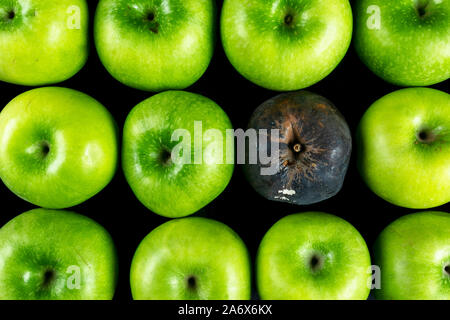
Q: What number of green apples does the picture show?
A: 11